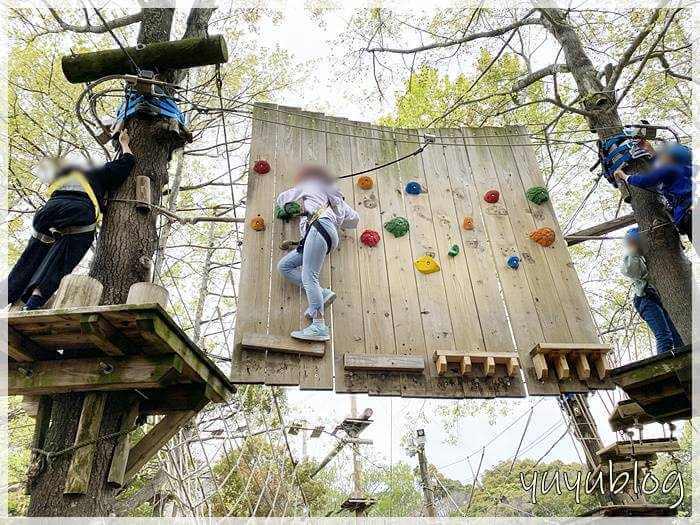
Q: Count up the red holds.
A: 3